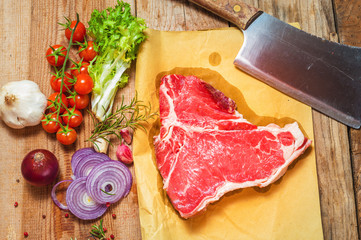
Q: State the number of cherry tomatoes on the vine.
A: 11